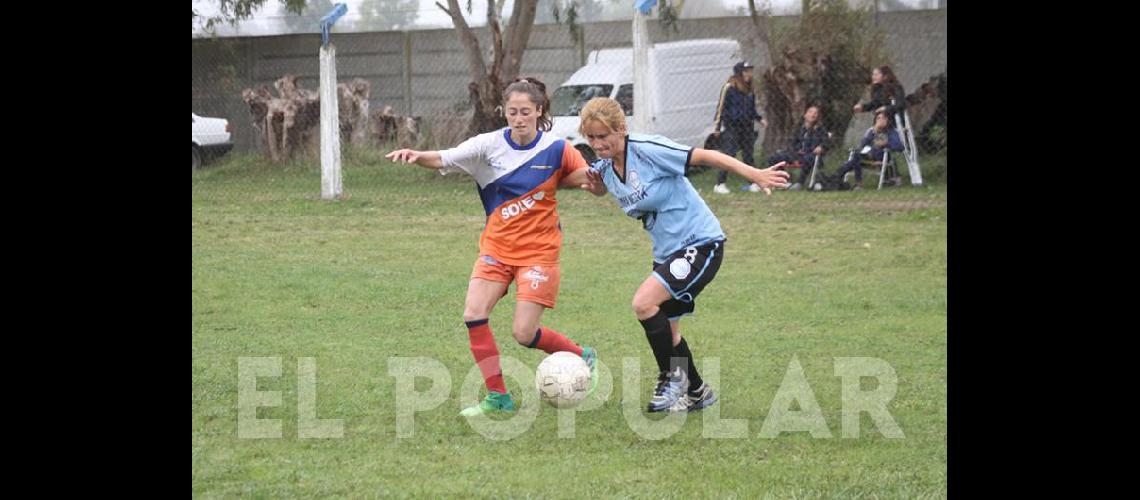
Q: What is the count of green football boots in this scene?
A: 2